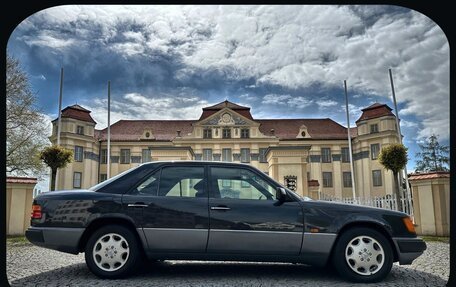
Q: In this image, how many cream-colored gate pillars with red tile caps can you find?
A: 2